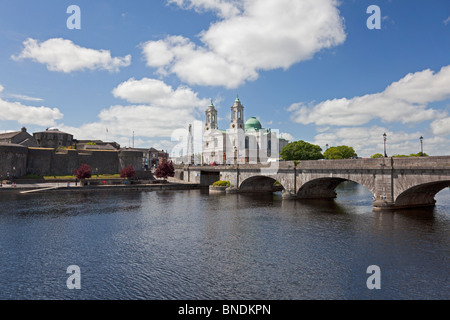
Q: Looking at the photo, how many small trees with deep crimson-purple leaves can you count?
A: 3